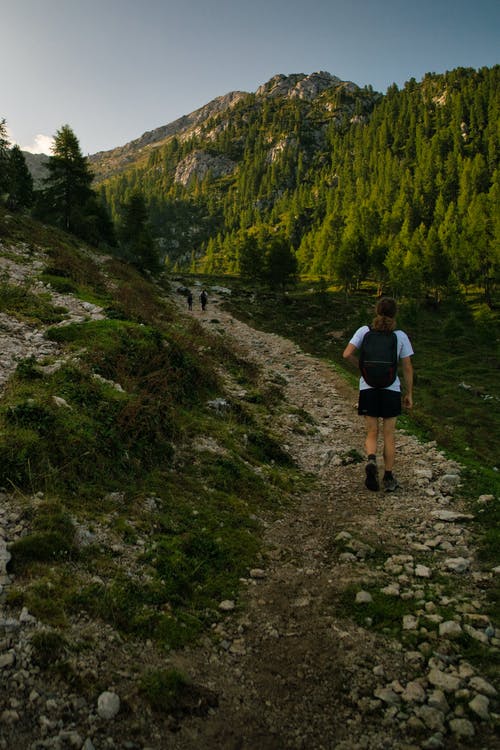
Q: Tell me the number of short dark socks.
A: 2